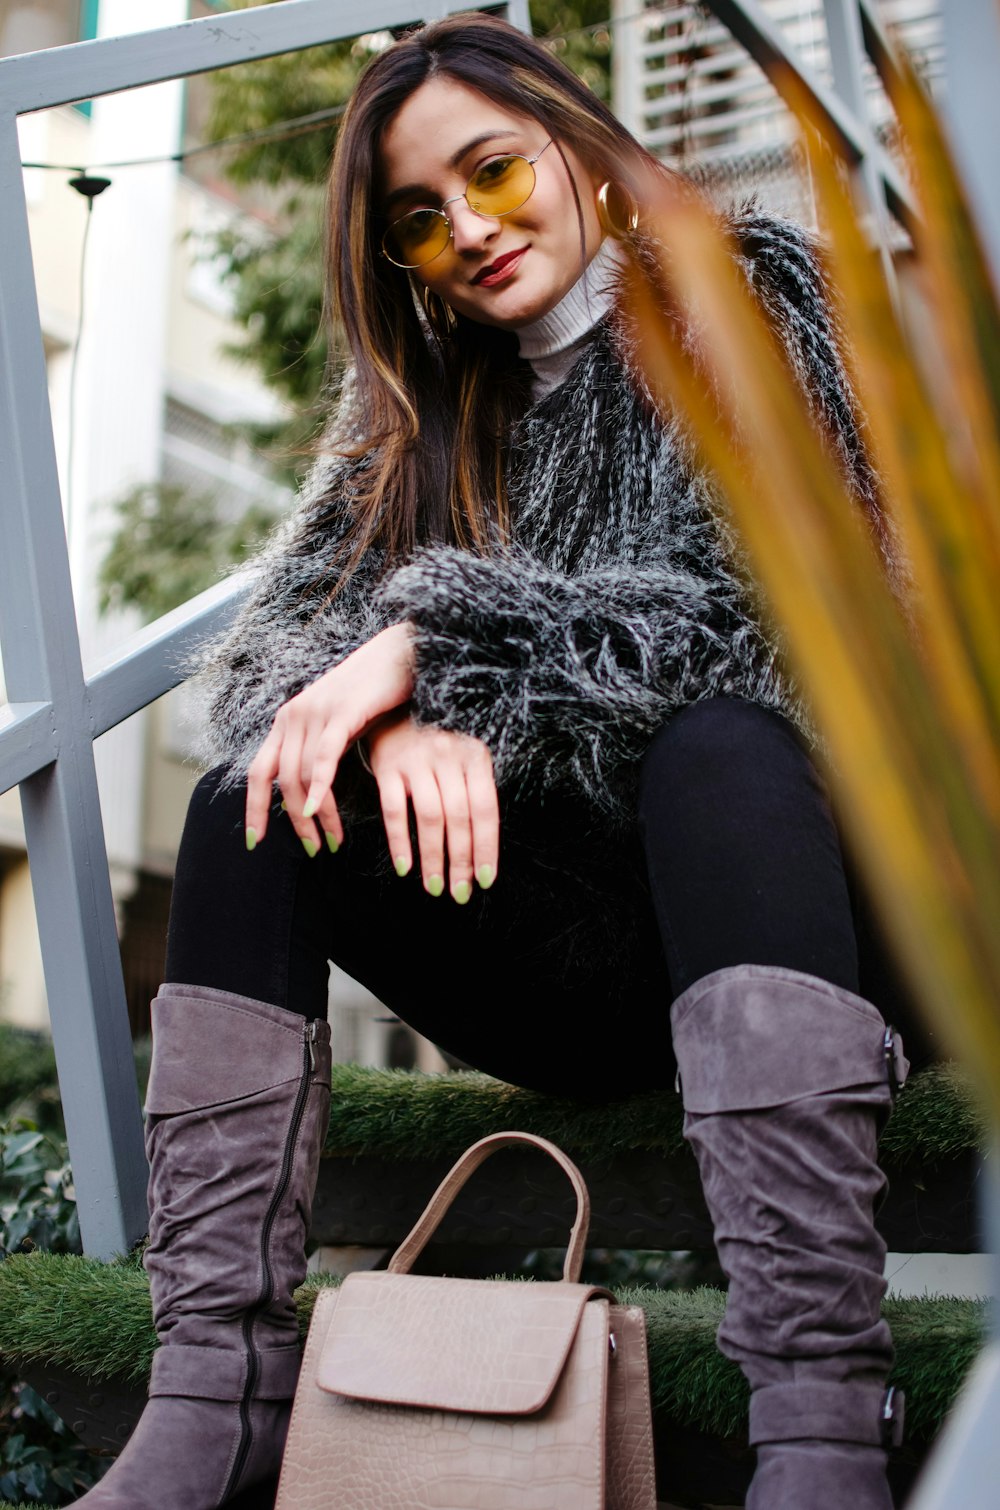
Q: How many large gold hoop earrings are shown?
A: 2